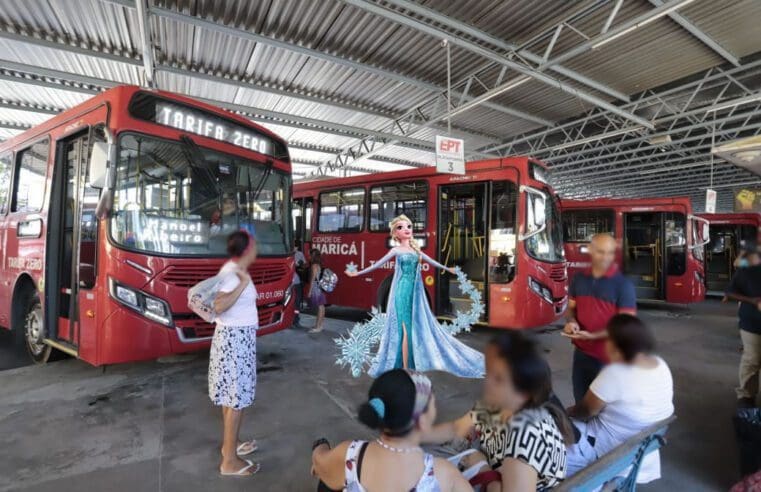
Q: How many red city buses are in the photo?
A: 4